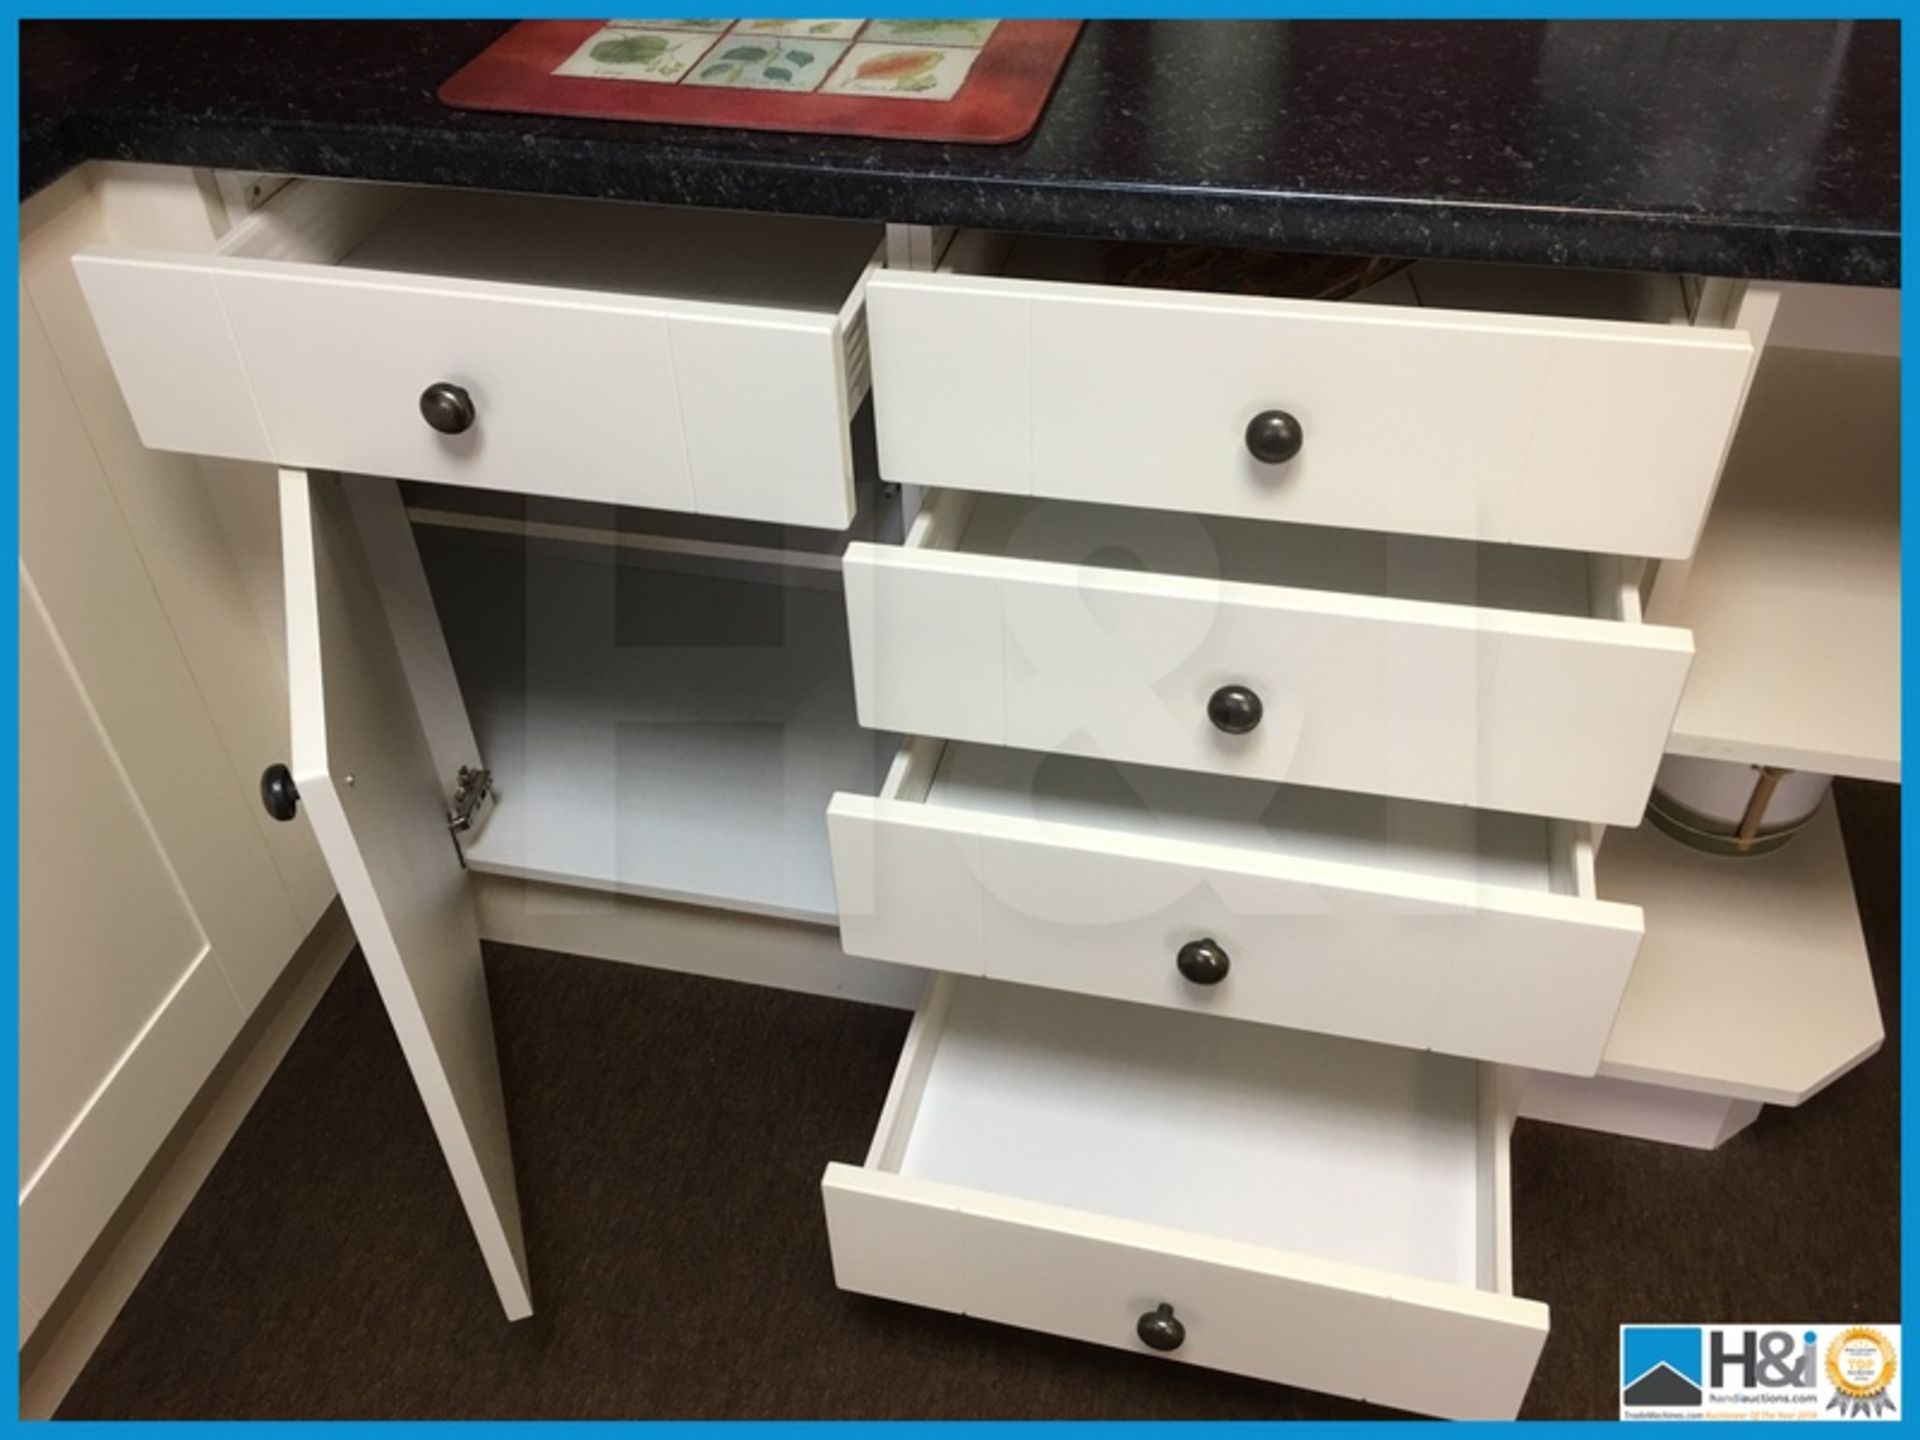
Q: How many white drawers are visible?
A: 5